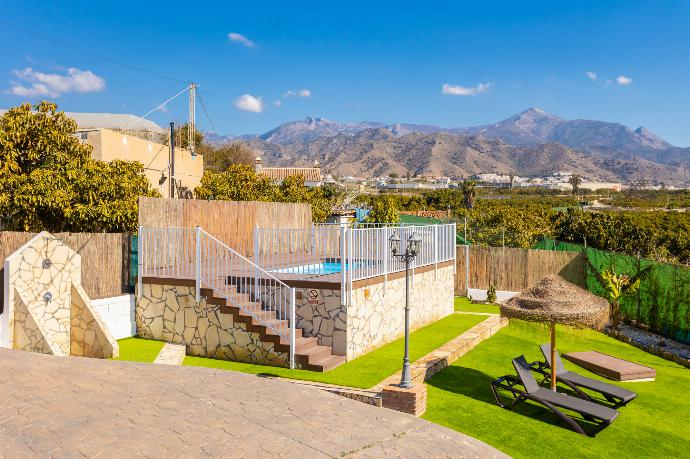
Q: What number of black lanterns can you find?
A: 2